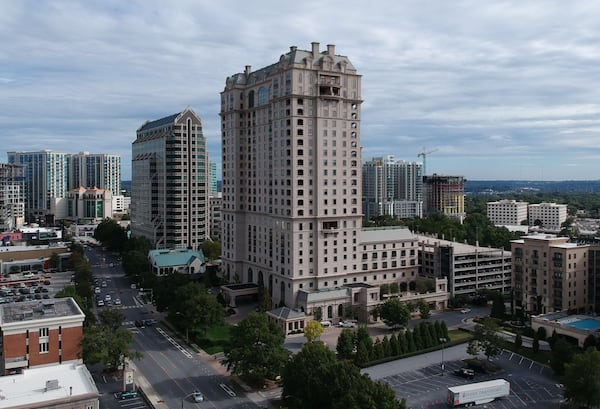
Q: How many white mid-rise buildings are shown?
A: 2